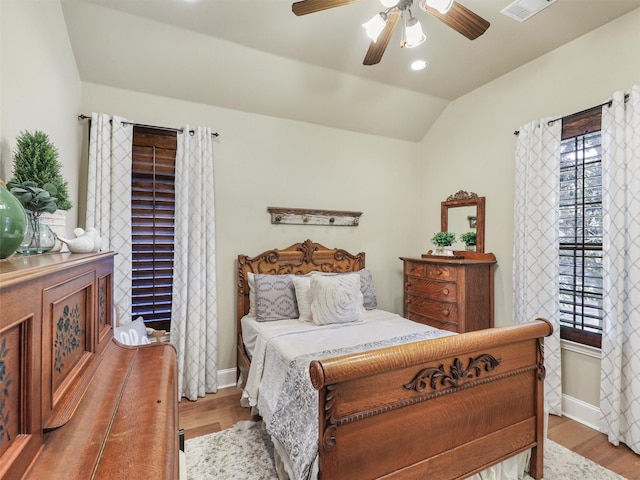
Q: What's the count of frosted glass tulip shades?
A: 4